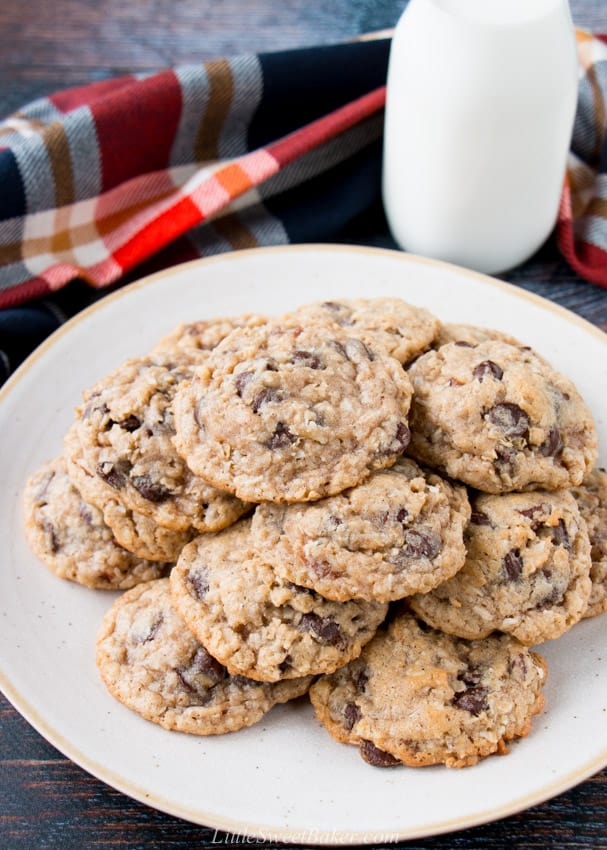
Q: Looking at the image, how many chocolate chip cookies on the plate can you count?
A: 14